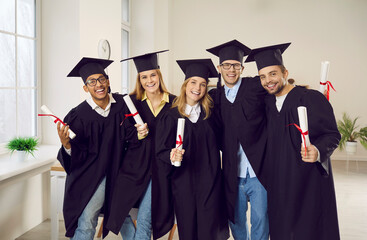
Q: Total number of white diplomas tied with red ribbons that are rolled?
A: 5